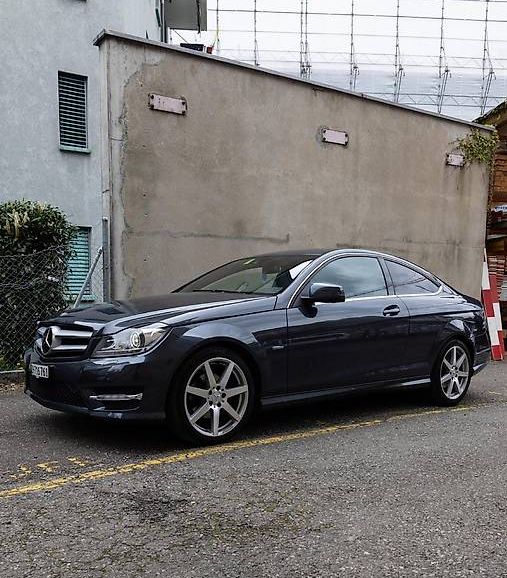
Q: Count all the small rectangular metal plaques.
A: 3